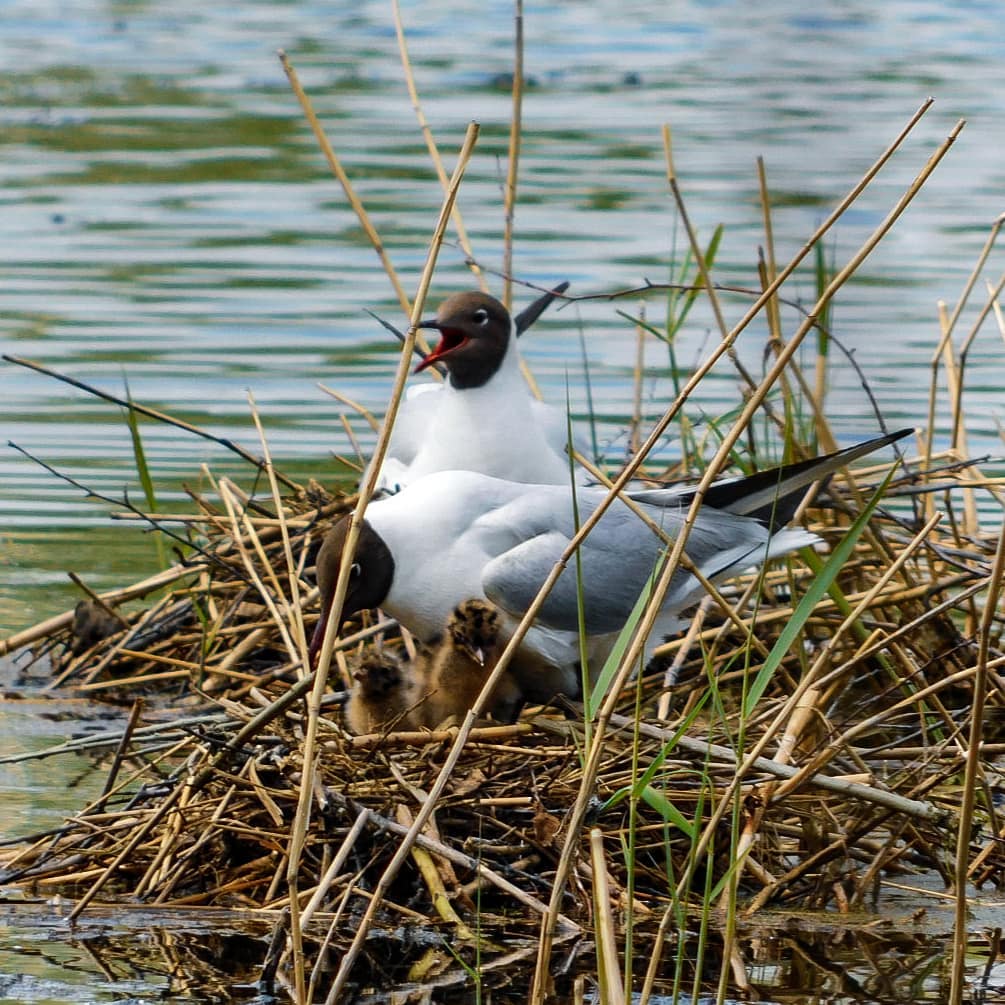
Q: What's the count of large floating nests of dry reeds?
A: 1